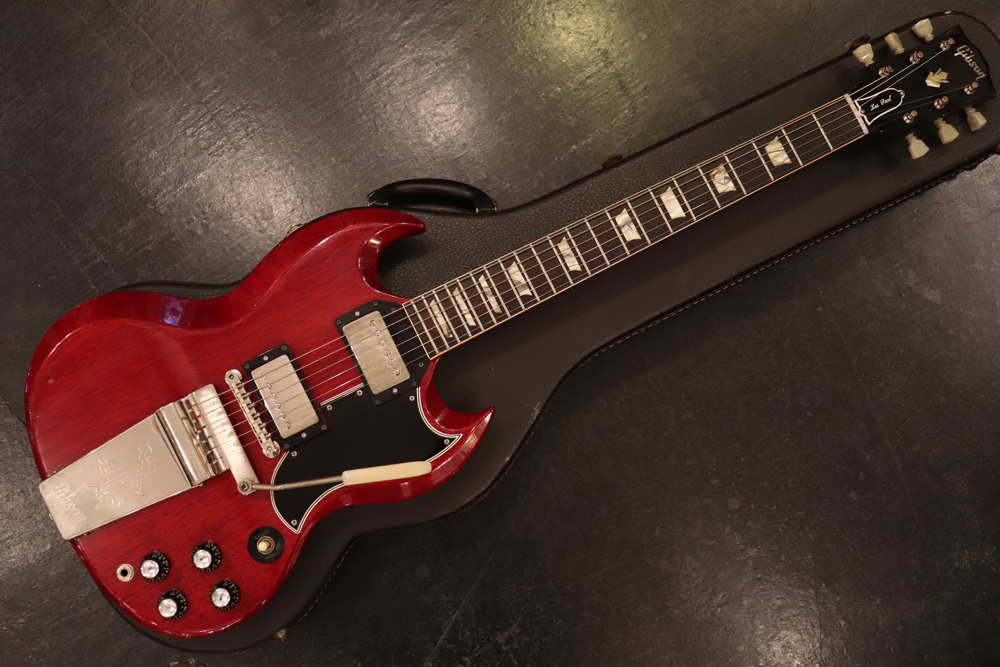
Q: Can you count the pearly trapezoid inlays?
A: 9